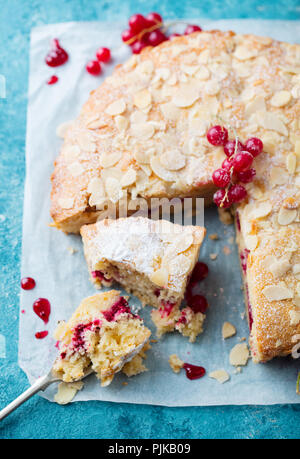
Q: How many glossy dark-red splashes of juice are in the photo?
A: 6